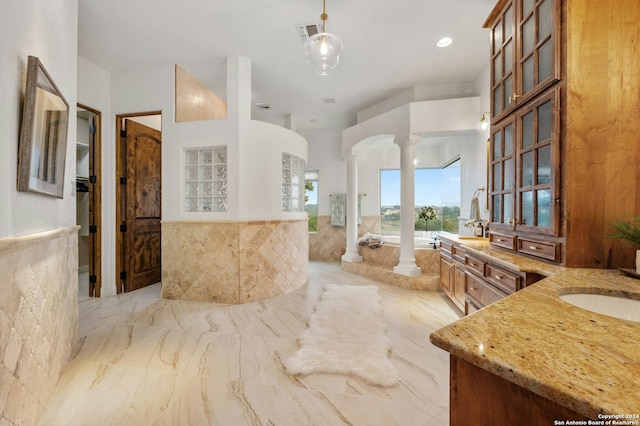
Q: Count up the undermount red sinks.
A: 0